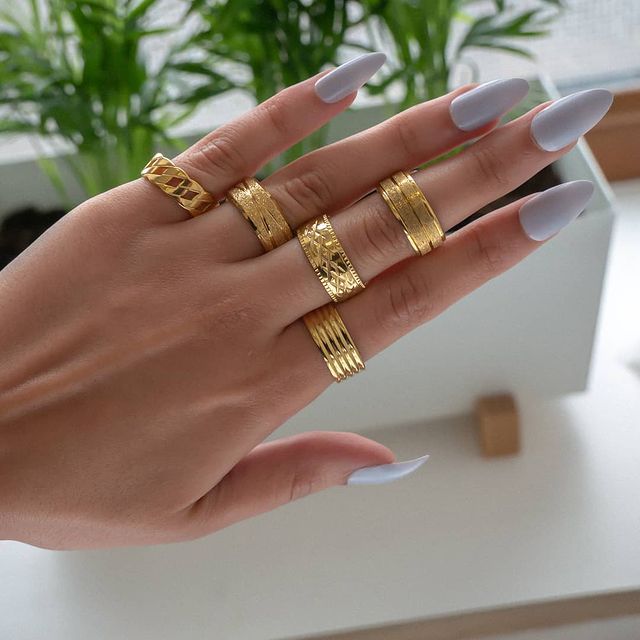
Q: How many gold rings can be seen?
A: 5